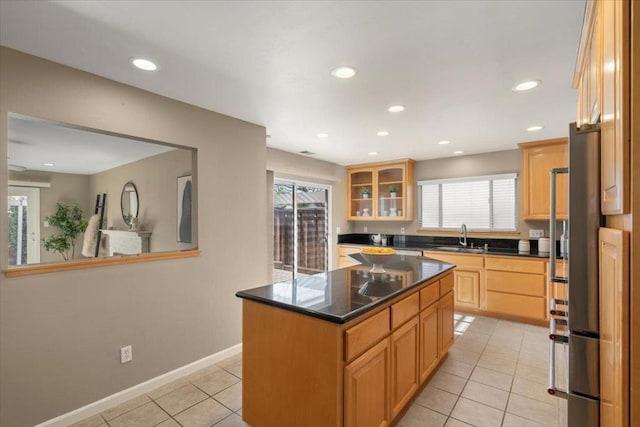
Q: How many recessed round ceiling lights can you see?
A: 11